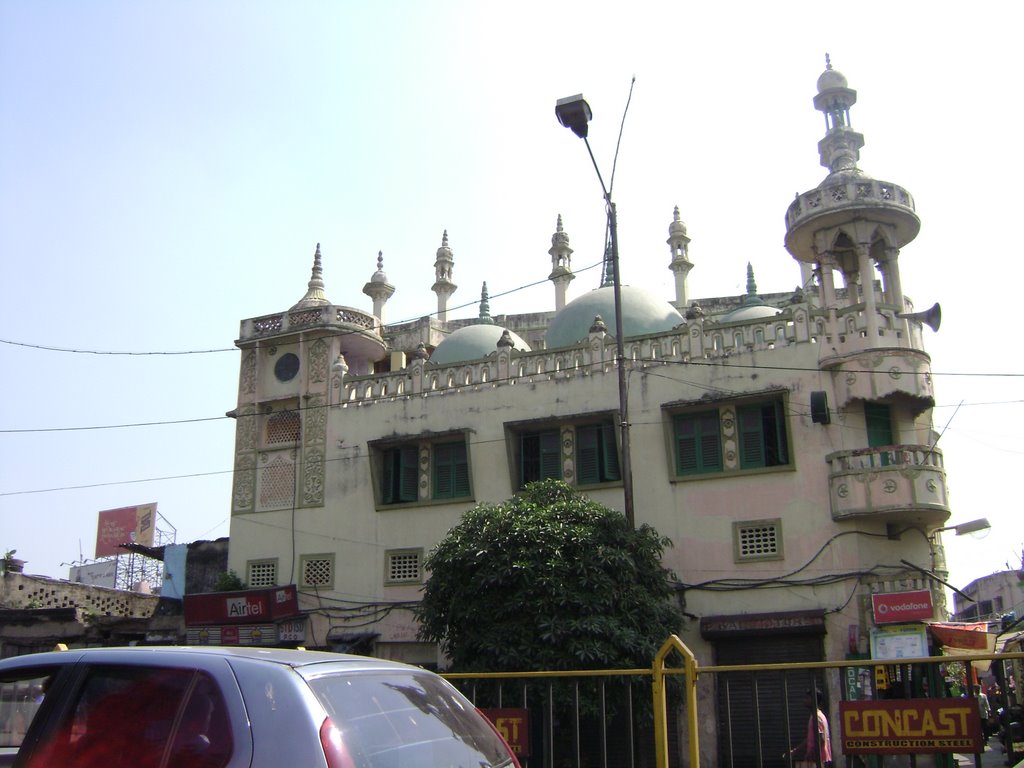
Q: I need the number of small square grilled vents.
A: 4